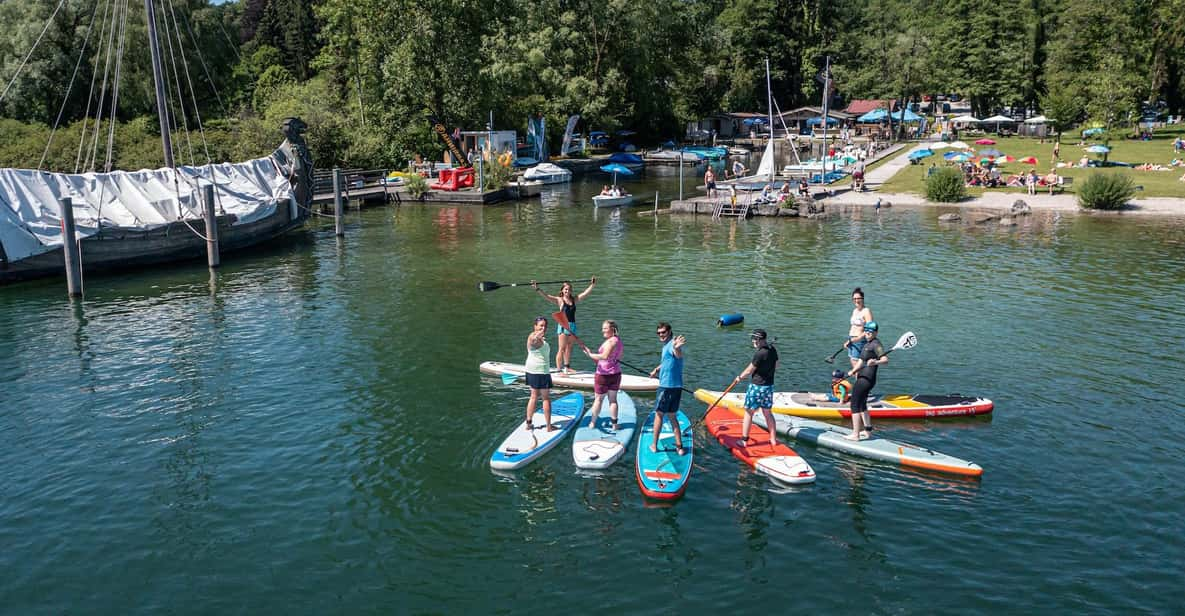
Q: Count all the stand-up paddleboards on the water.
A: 7